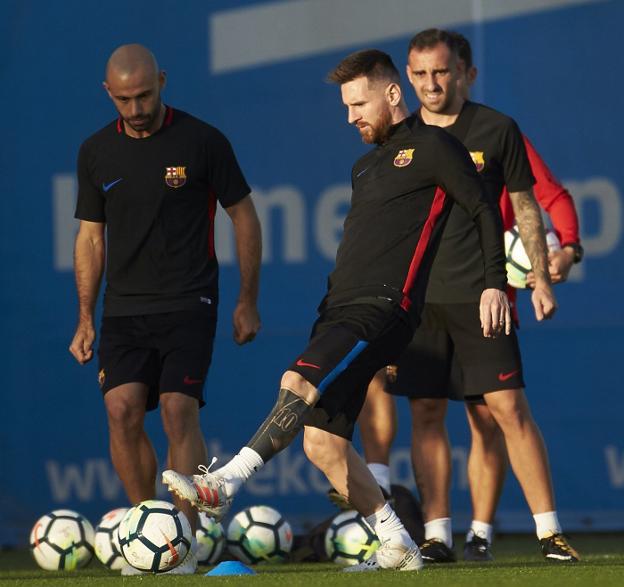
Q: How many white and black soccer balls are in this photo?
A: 7